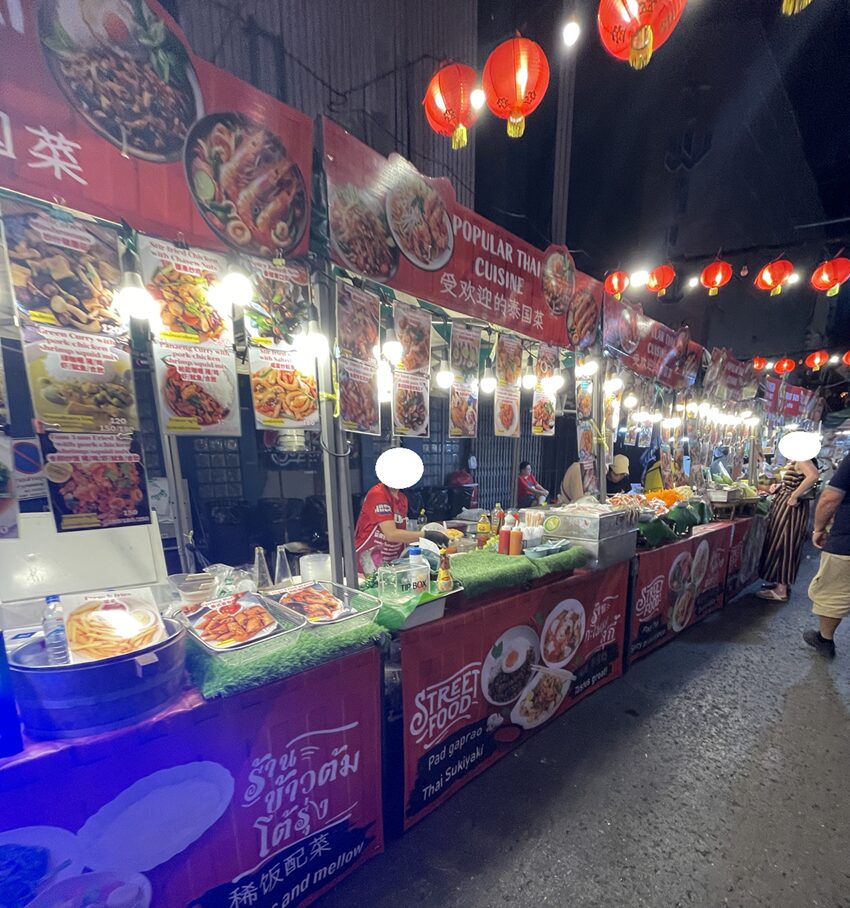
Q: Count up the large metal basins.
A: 1